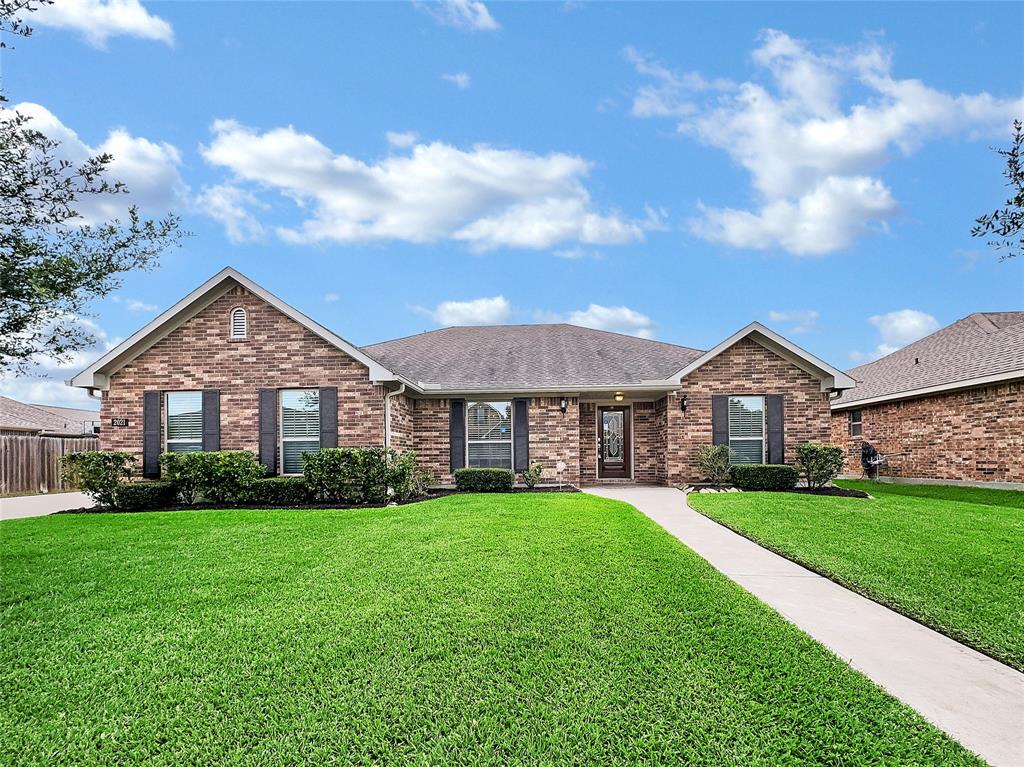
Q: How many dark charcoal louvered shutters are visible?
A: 8